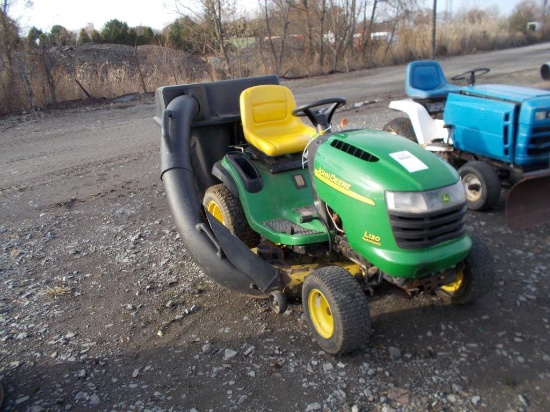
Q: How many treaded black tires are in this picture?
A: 5